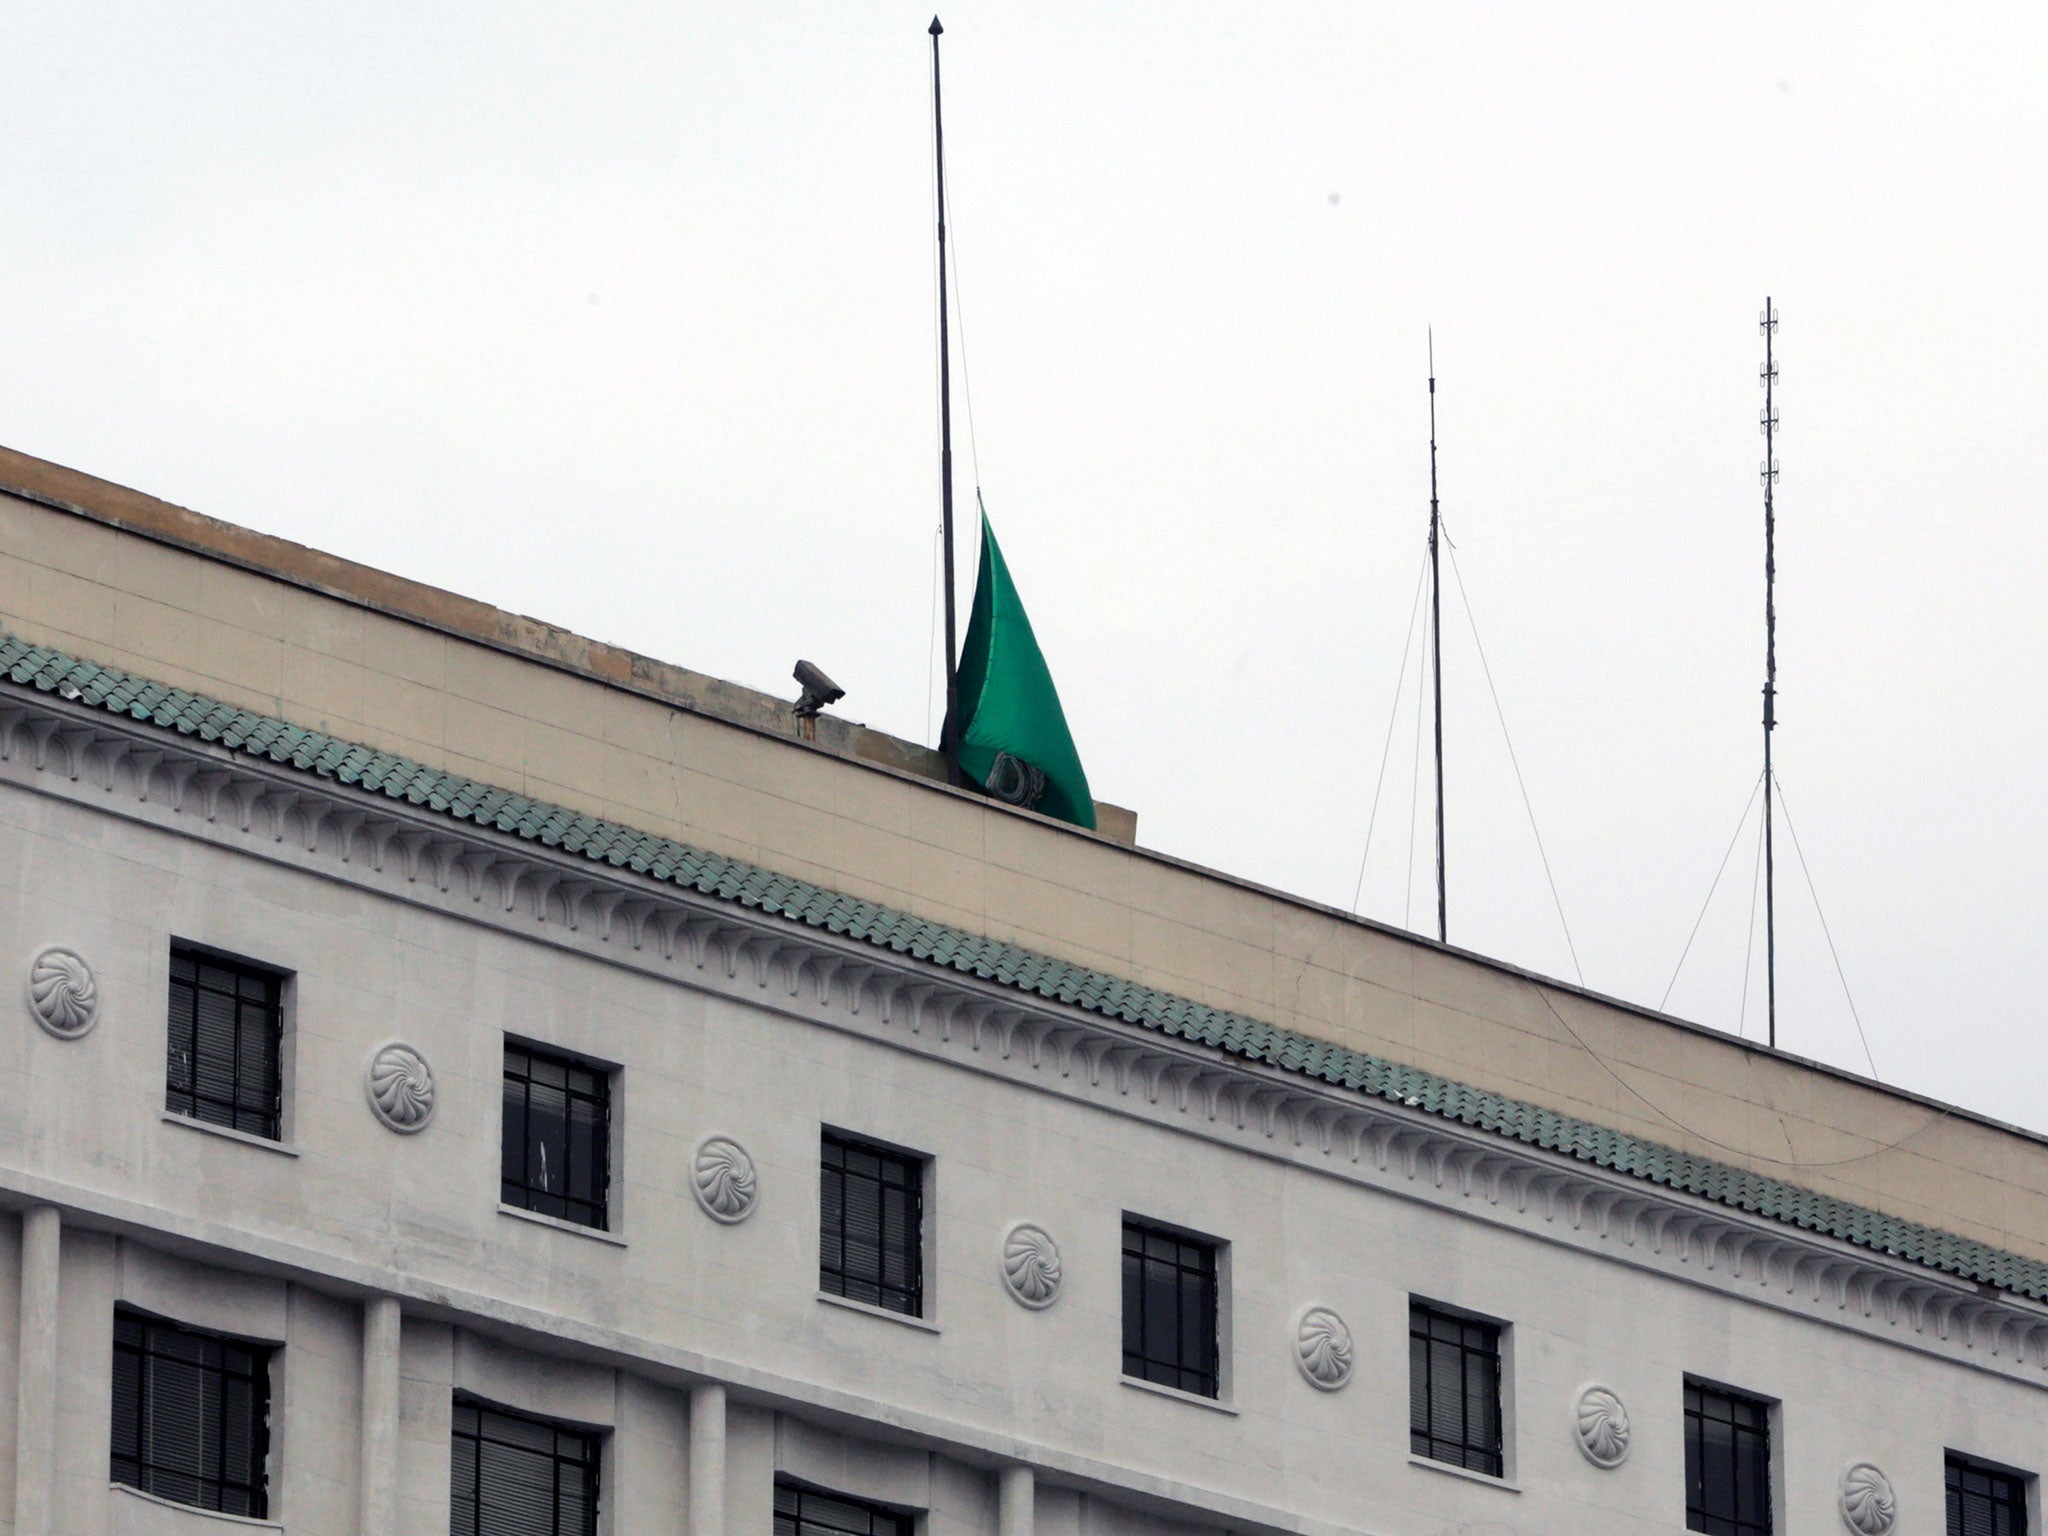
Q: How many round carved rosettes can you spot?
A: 7